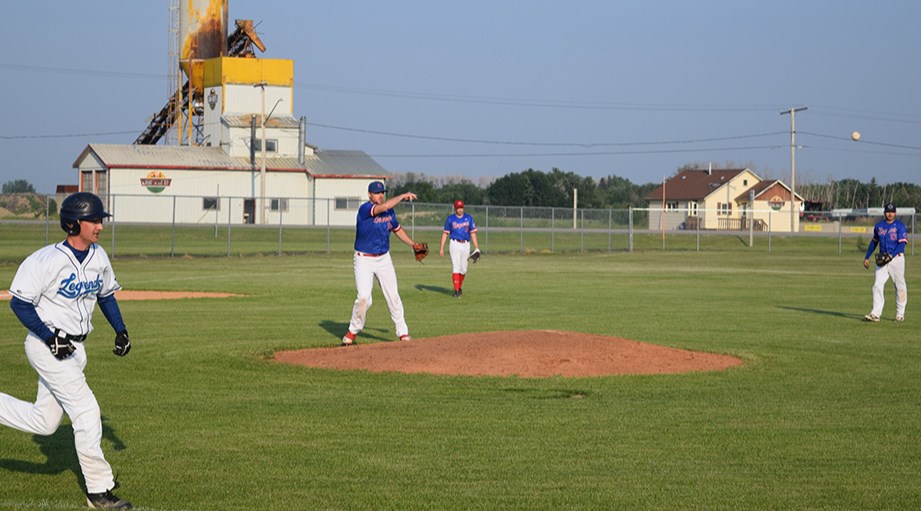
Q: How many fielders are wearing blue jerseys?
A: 3